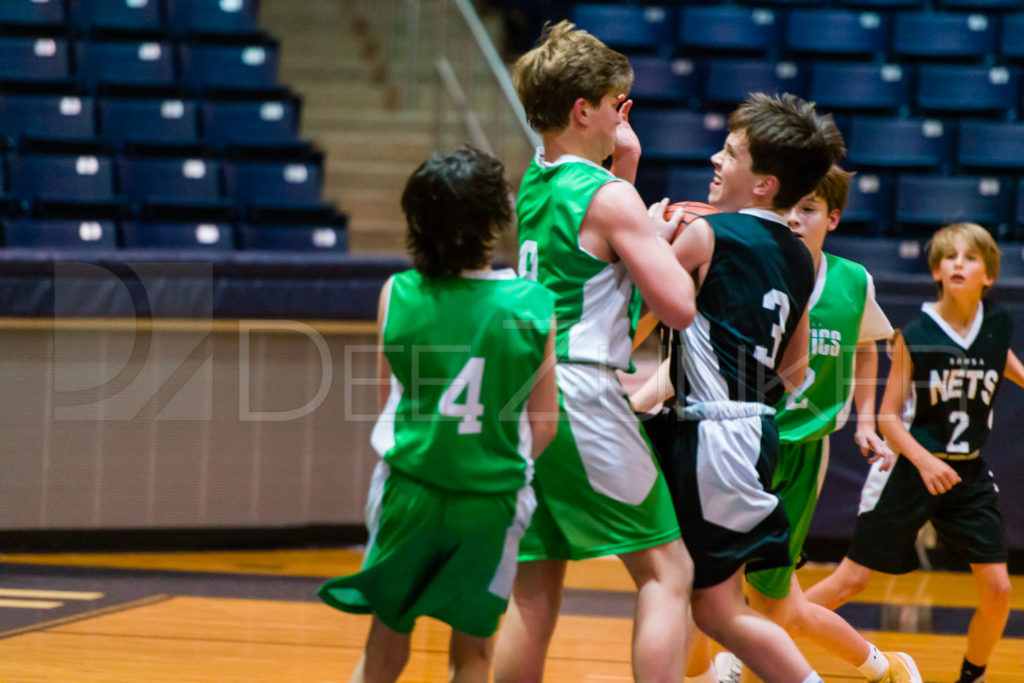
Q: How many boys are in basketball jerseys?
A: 5